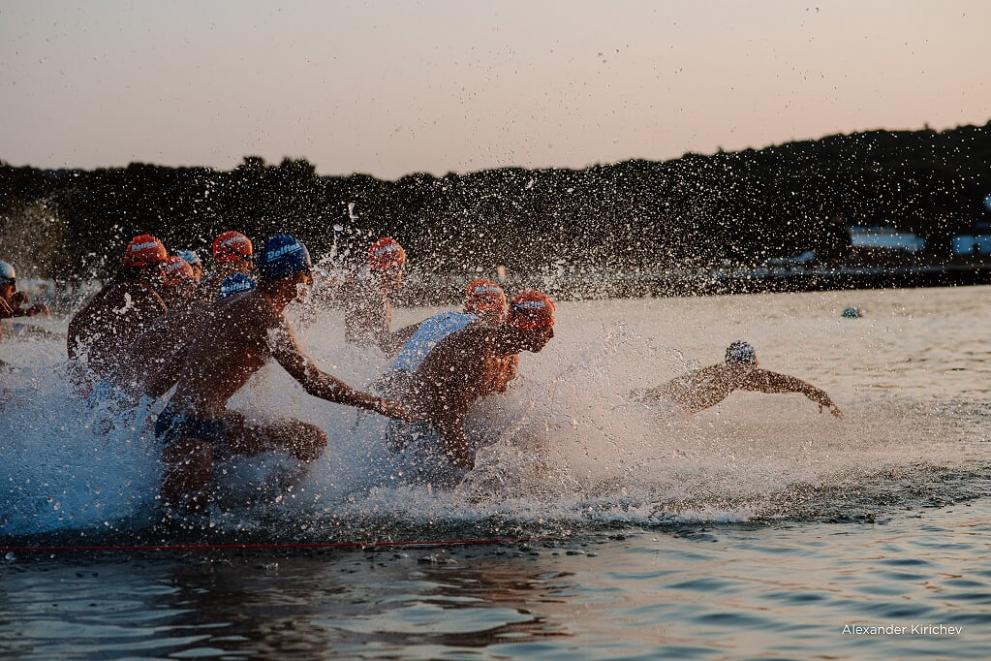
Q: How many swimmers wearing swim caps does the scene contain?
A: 11